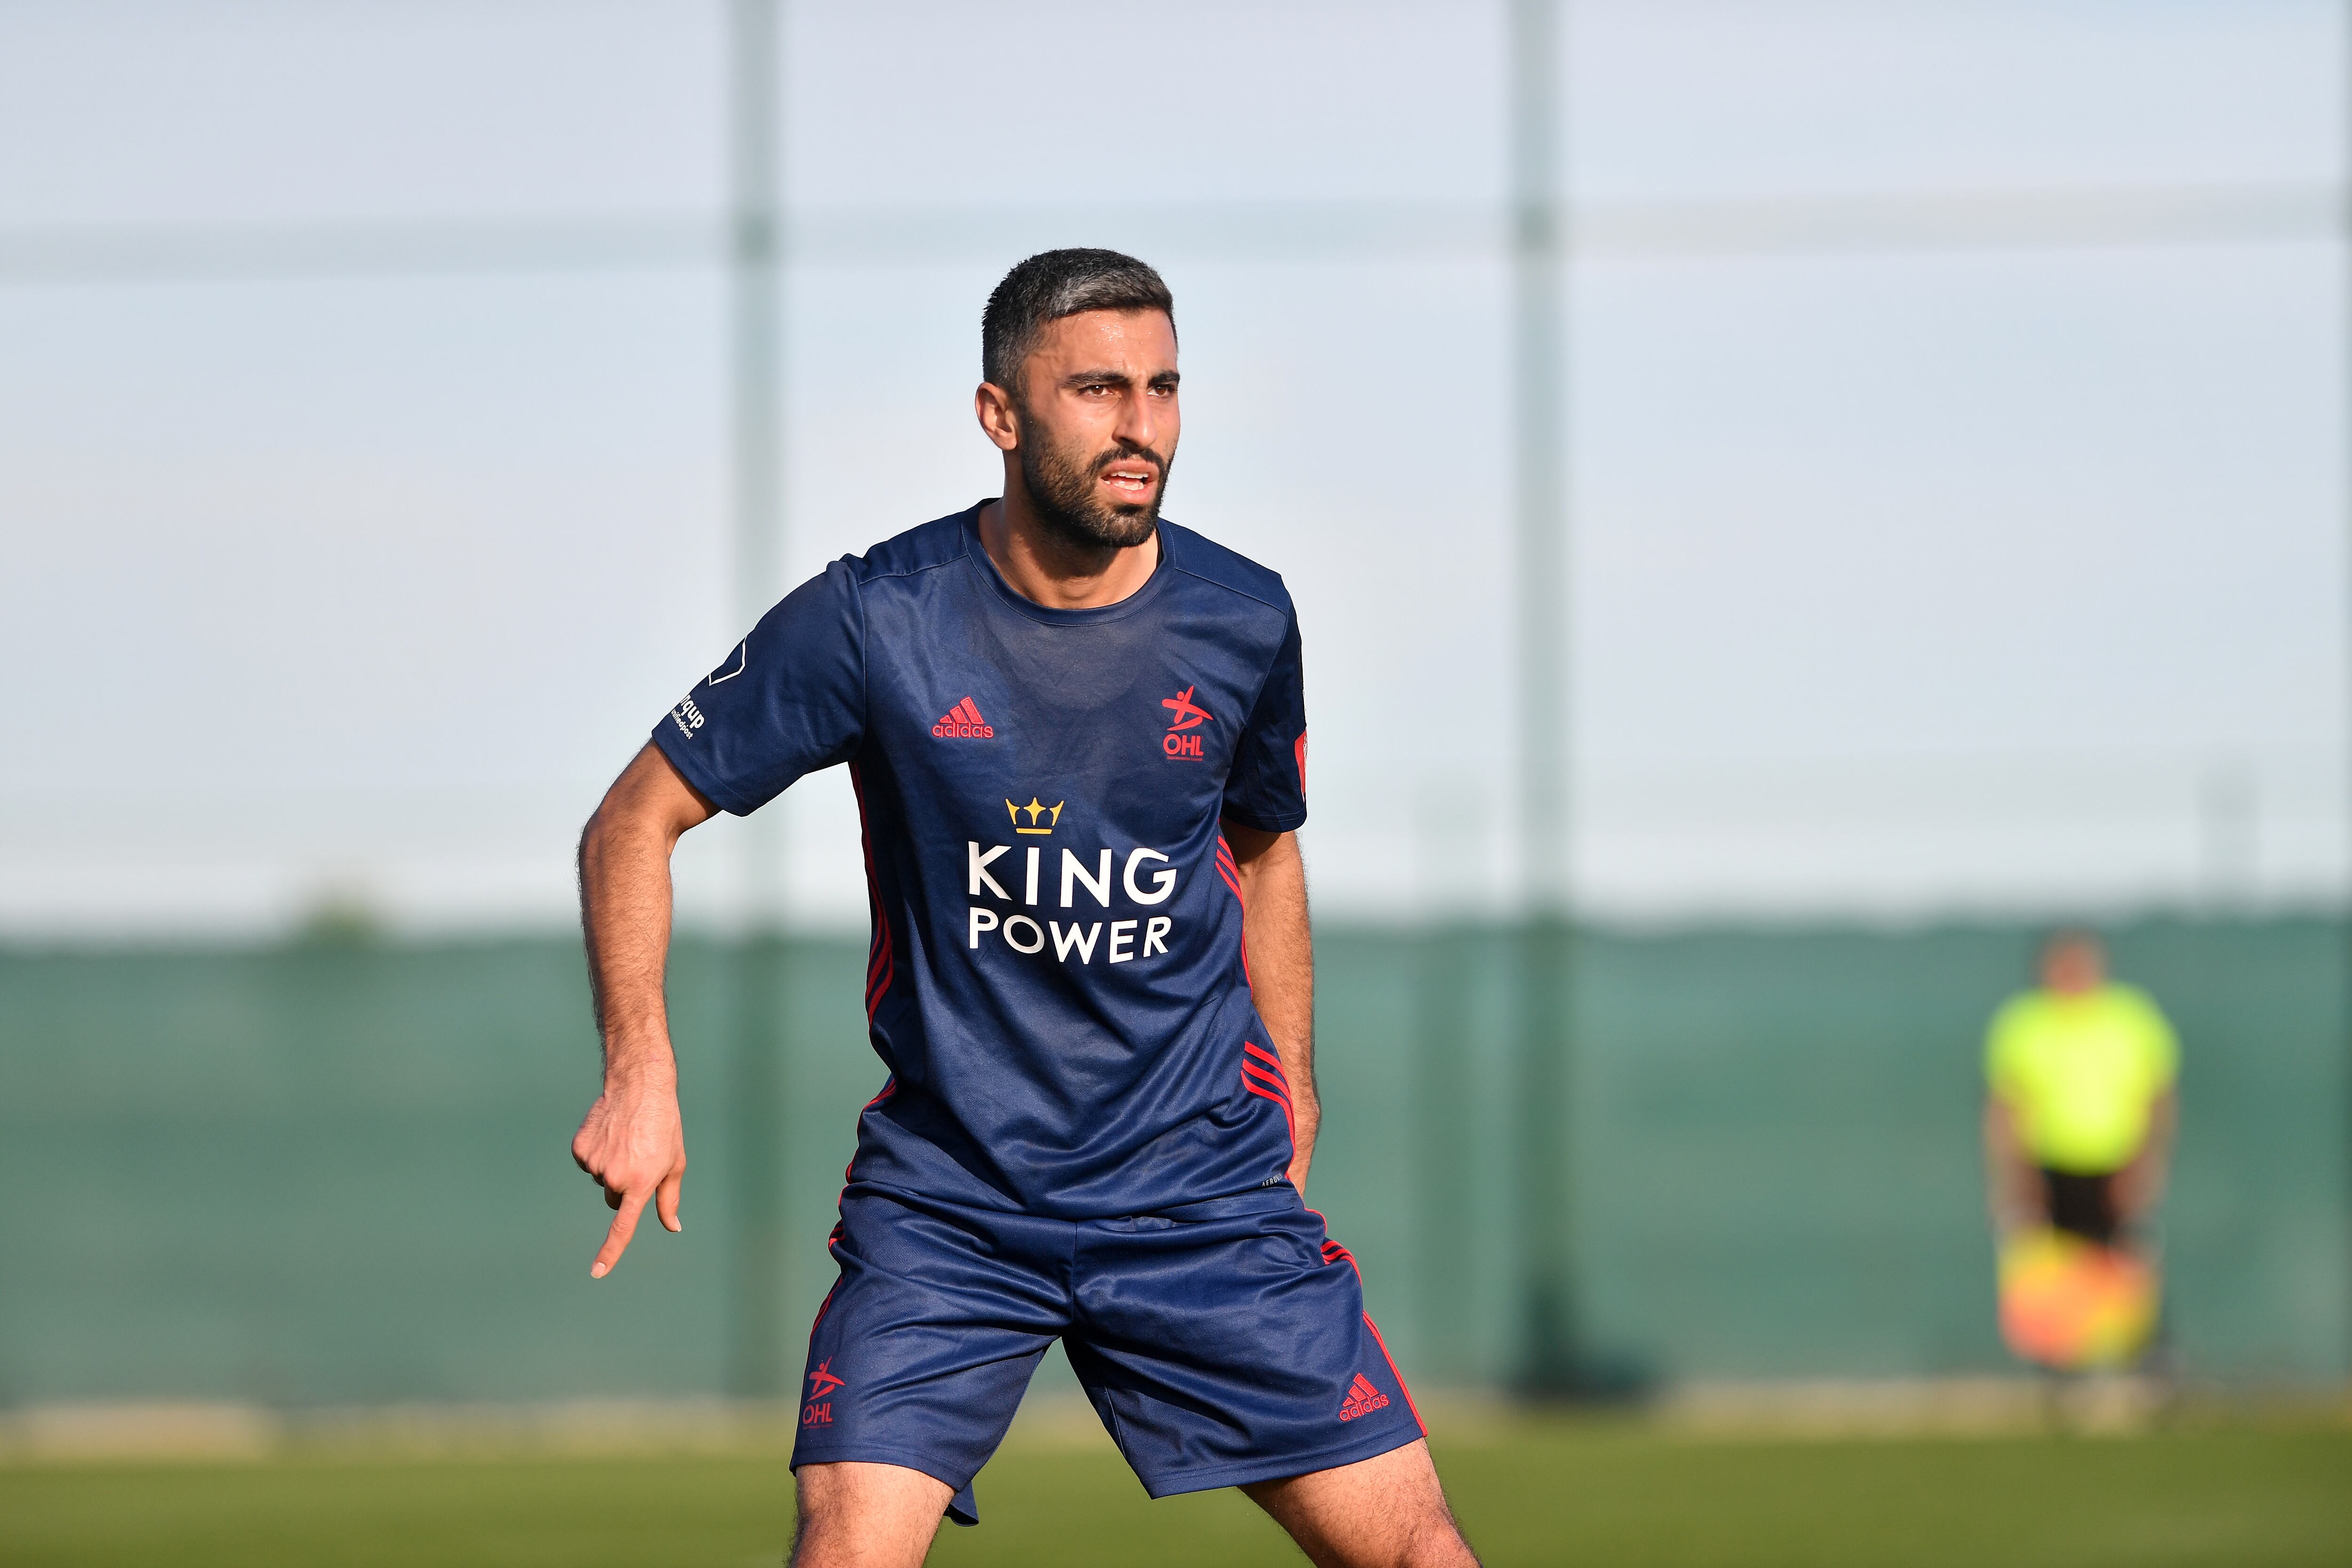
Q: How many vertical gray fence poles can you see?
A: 2